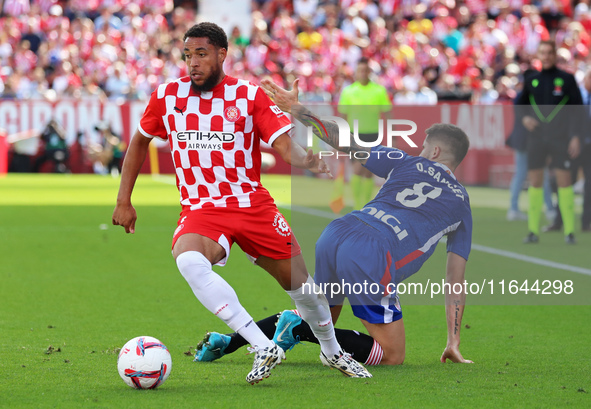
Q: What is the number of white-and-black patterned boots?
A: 2